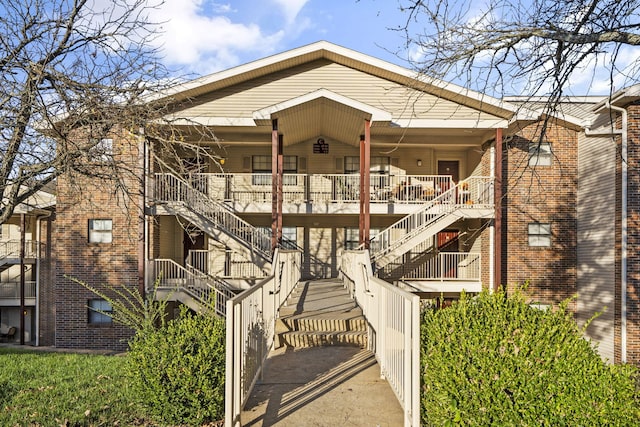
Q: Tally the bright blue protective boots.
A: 0